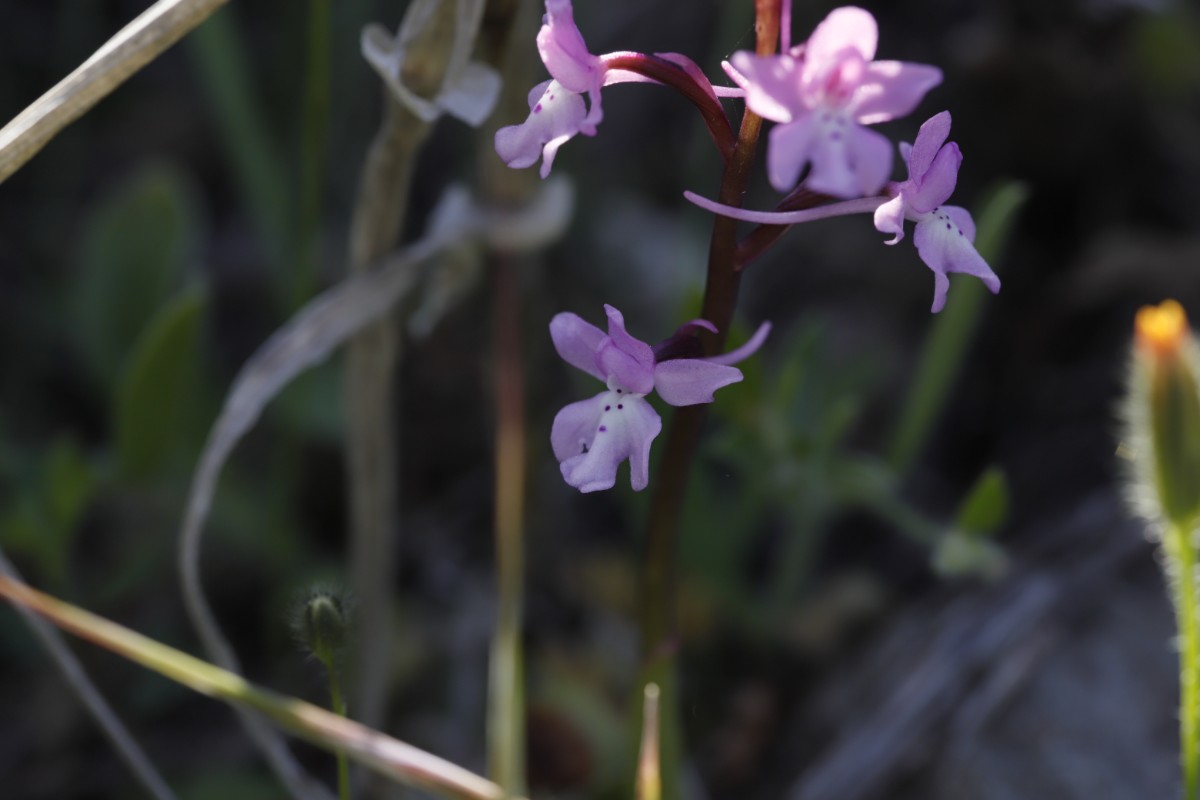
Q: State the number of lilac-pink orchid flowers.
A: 4